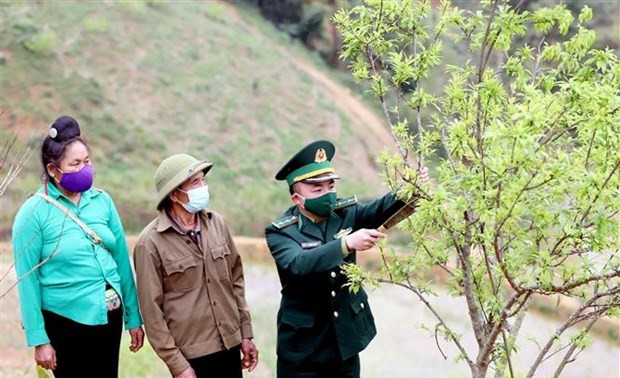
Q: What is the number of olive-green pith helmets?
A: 1